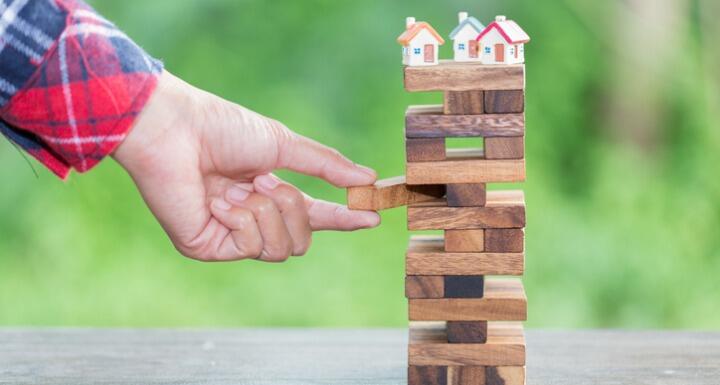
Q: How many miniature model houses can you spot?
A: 3